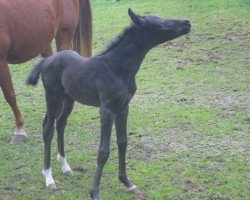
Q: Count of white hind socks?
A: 2